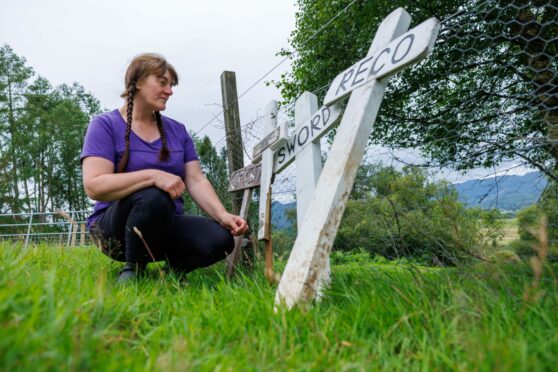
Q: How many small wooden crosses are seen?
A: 4